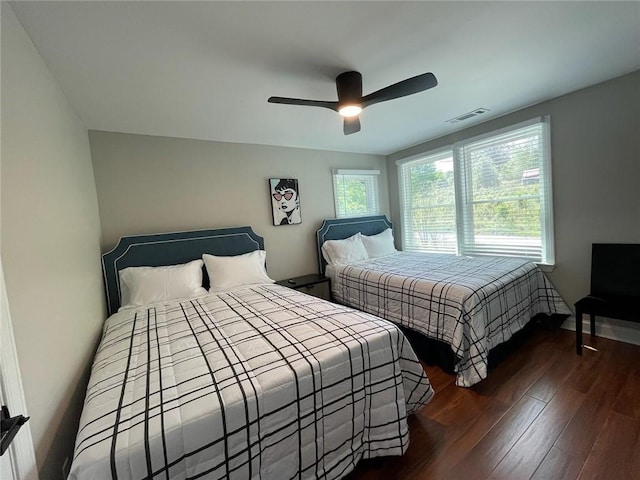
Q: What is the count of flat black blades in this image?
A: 3